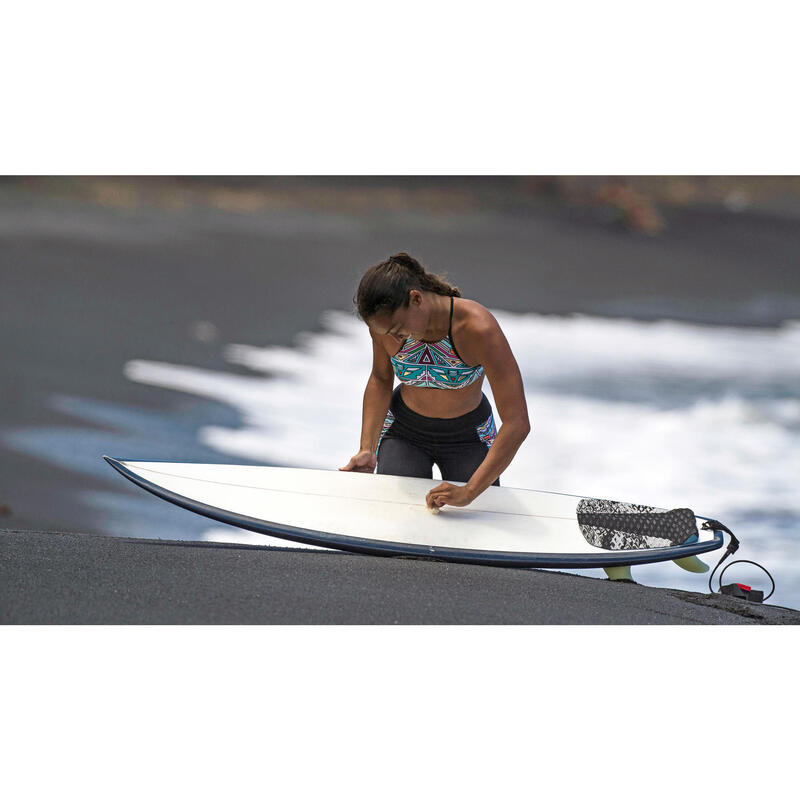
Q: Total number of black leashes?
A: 1